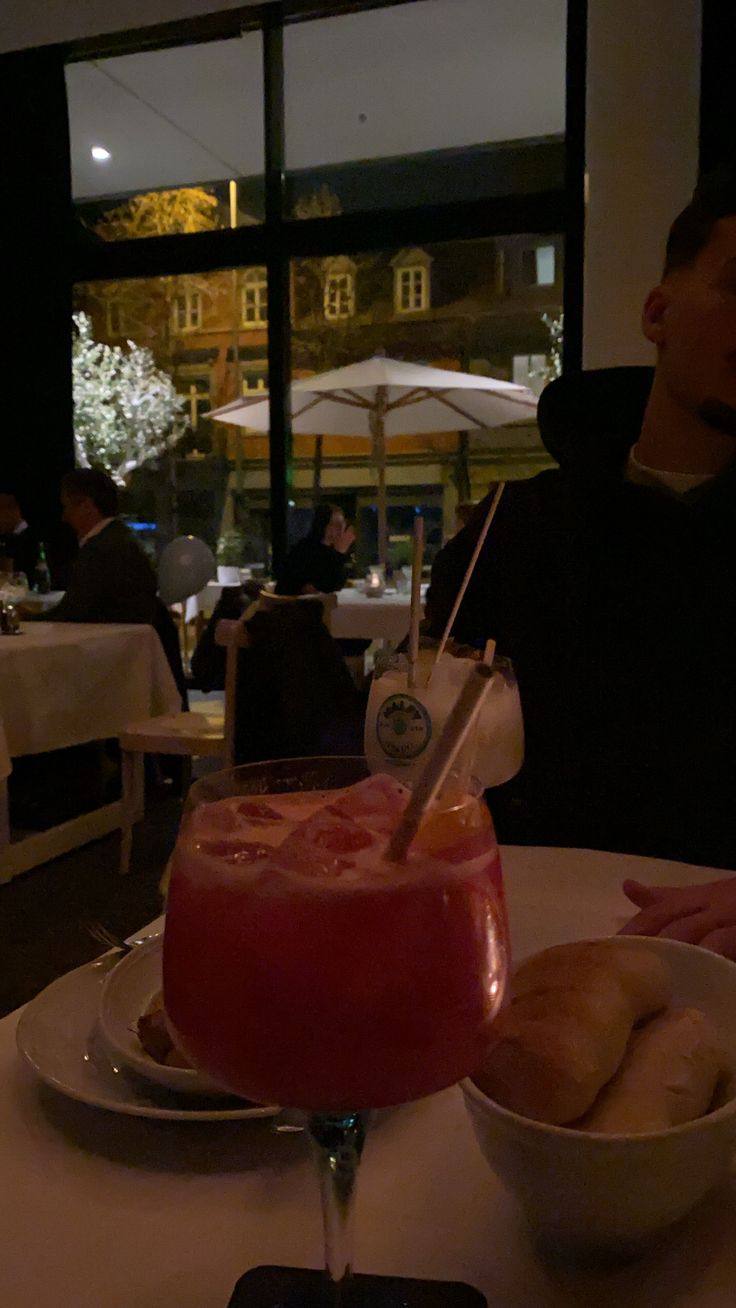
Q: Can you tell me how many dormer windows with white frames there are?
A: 2